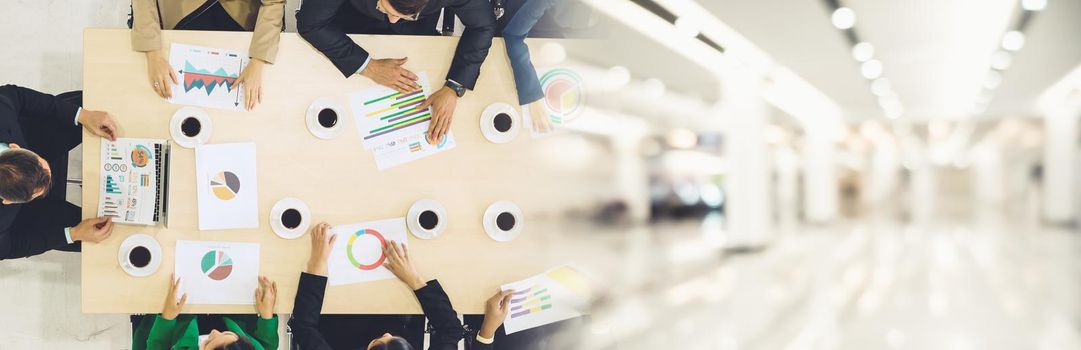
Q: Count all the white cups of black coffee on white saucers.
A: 7